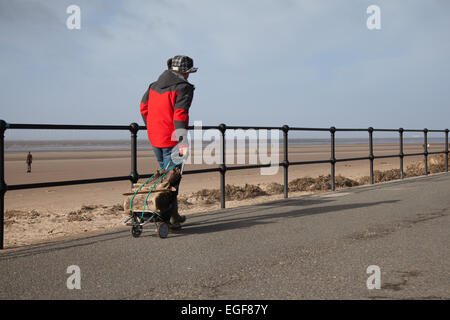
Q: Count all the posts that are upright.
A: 9